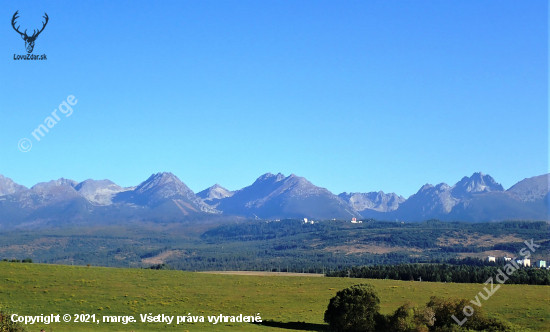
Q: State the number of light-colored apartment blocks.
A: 5